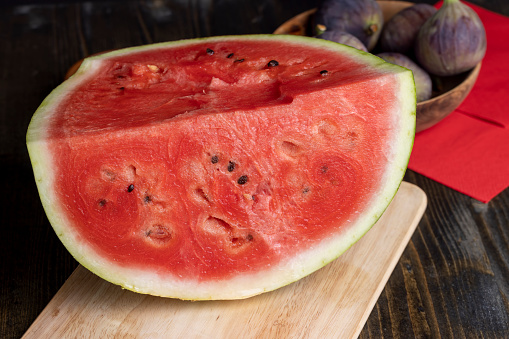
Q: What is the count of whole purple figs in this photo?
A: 5